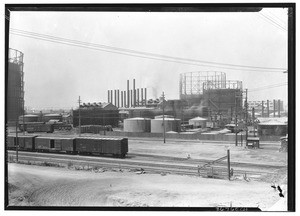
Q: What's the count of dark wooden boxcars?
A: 3